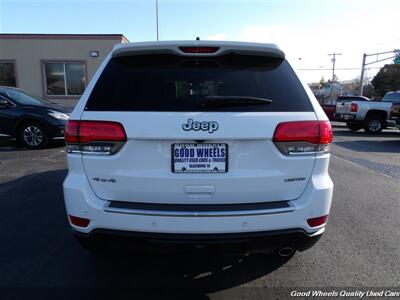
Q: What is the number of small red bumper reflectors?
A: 2